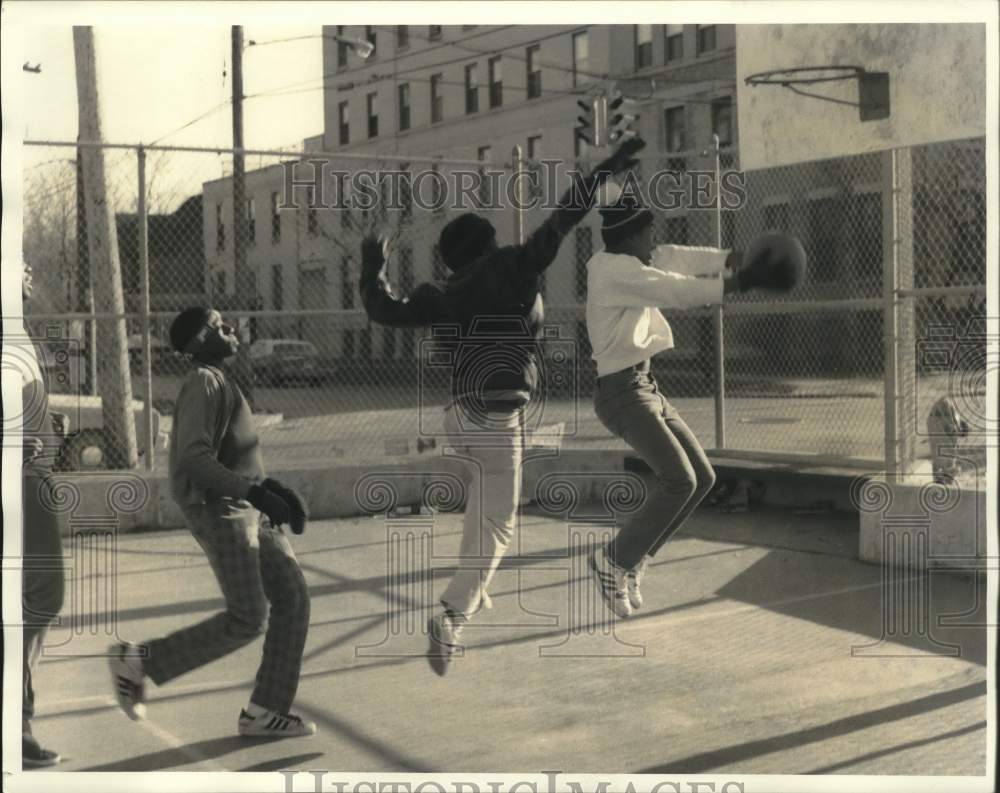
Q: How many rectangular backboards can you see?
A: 1